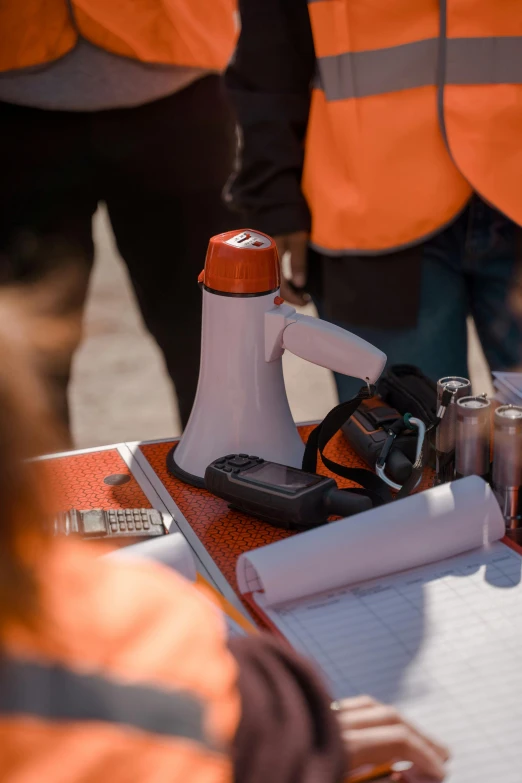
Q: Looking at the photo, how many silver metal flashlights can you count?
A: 3